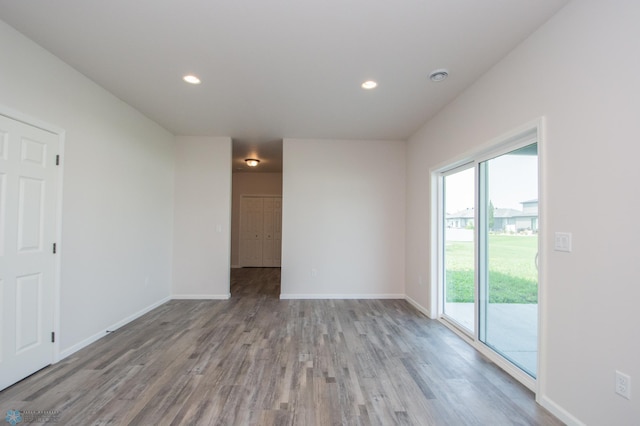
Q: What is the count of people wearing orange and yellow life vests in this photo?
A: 0